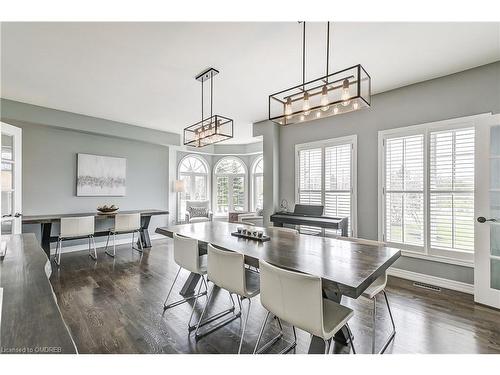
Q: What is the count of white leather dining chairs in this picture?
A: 8